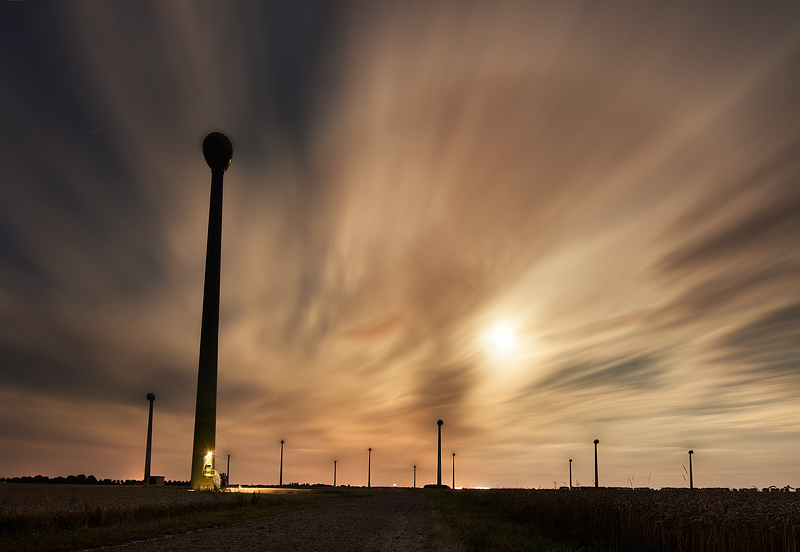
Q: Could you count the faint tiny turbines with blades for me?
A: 0